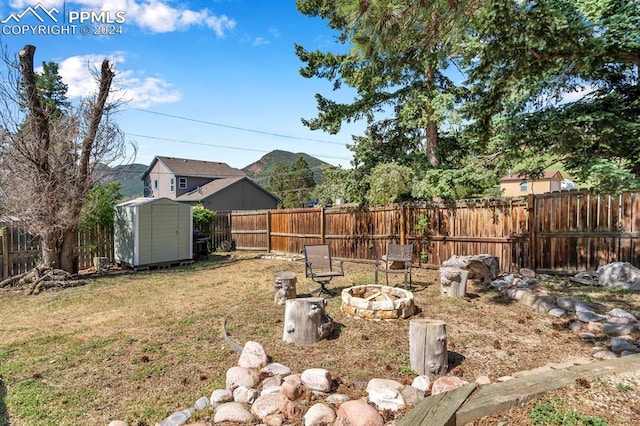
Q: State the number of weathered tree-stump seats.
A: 4